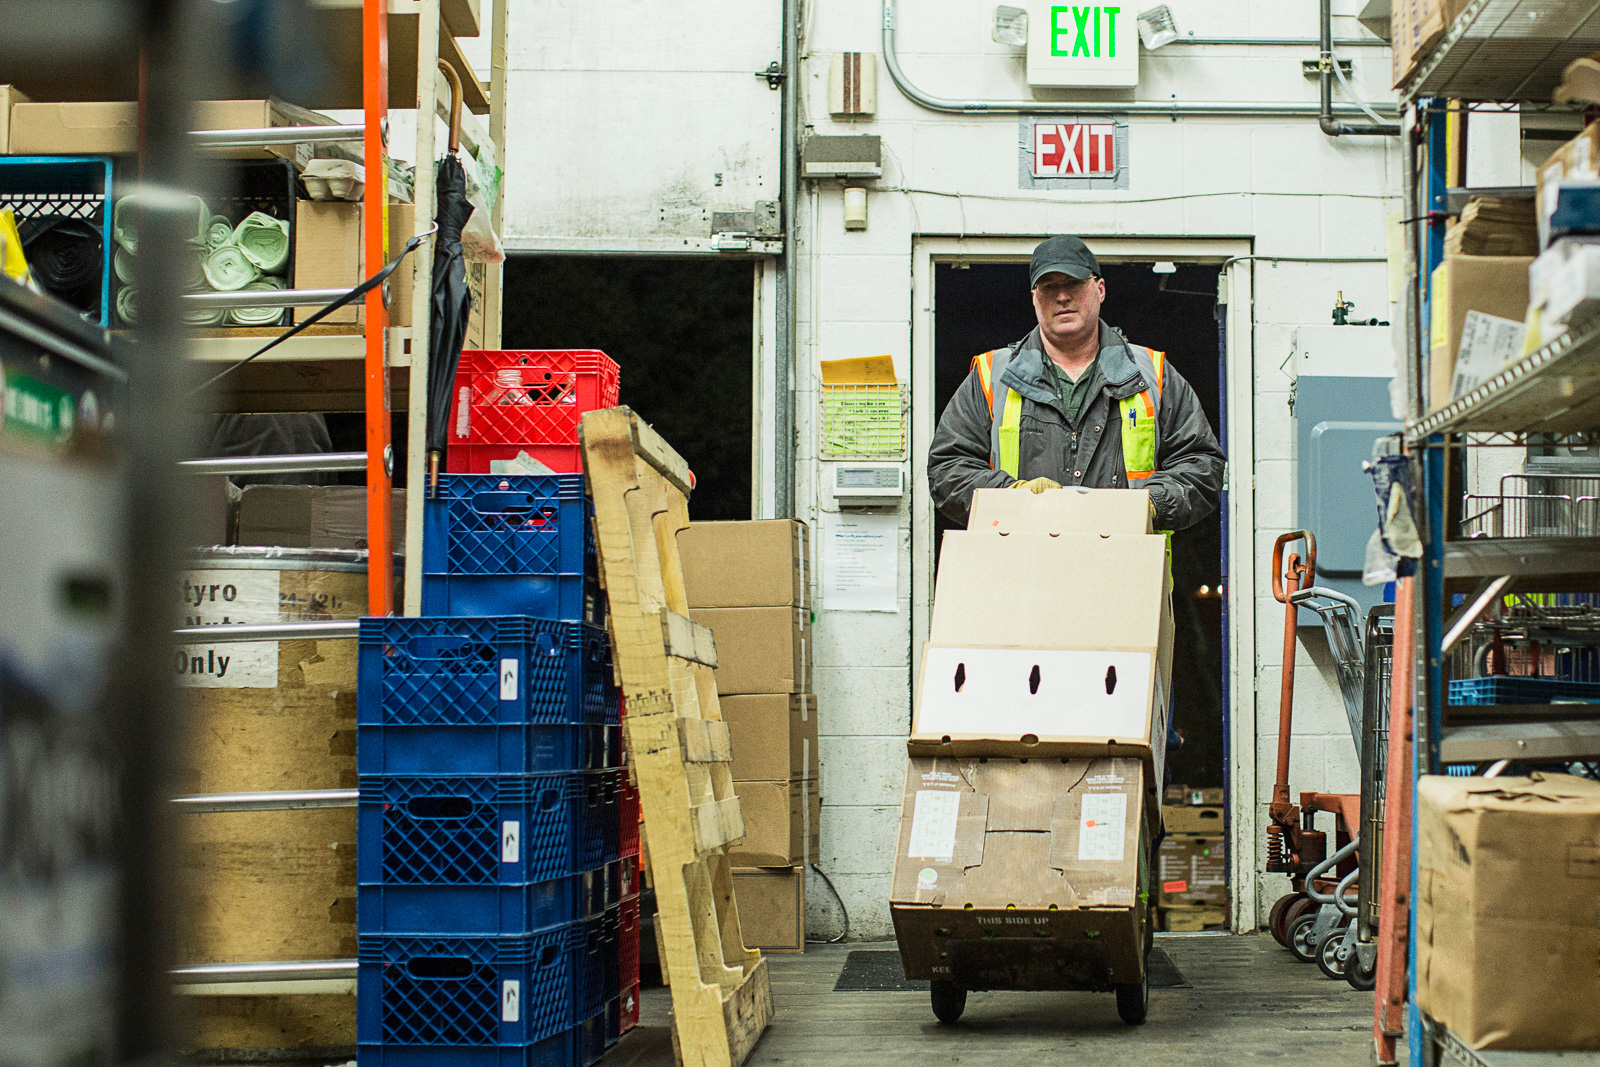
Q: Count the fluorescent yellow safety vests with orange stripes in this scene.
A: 1